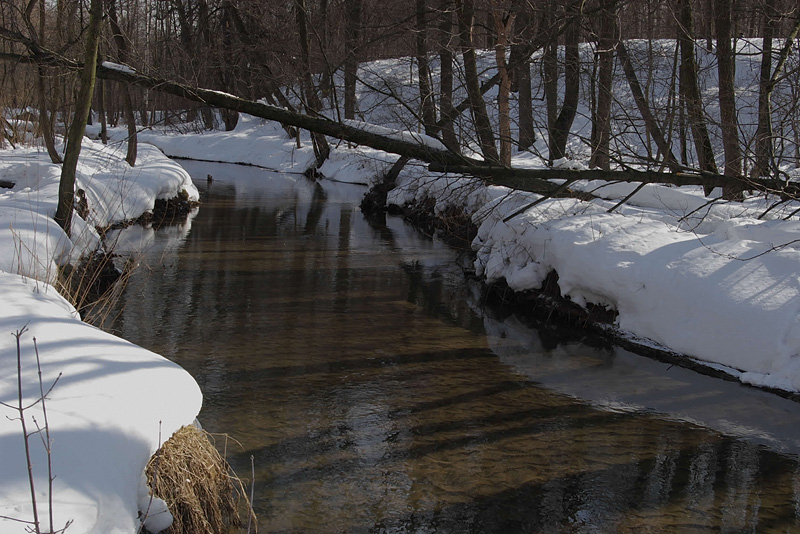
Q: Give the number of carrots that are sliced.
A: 0